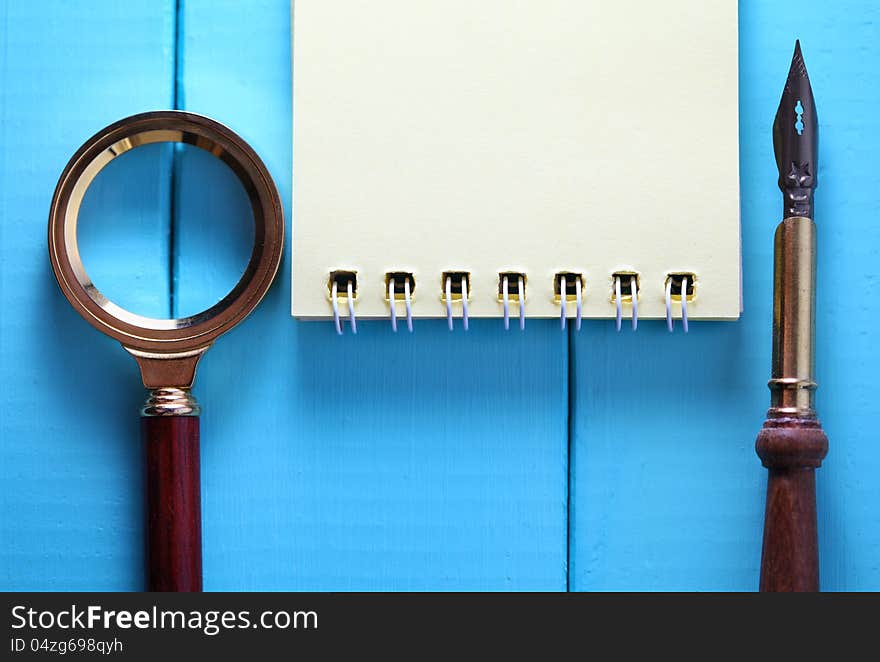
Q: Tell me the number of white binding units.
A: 7